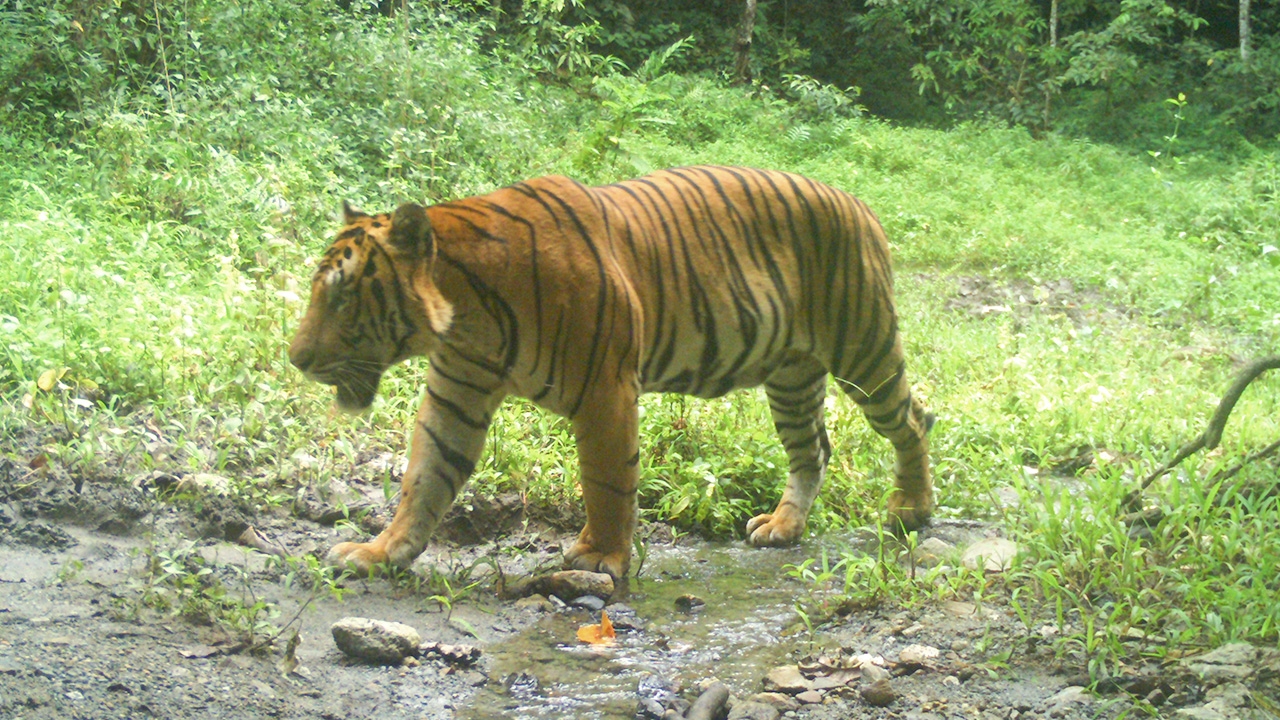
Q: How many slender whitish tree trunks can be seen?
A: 3